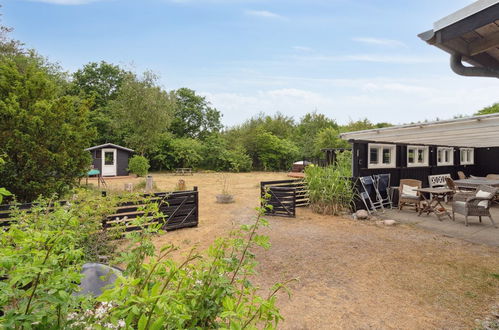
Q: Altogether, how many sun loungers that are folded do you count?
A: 2